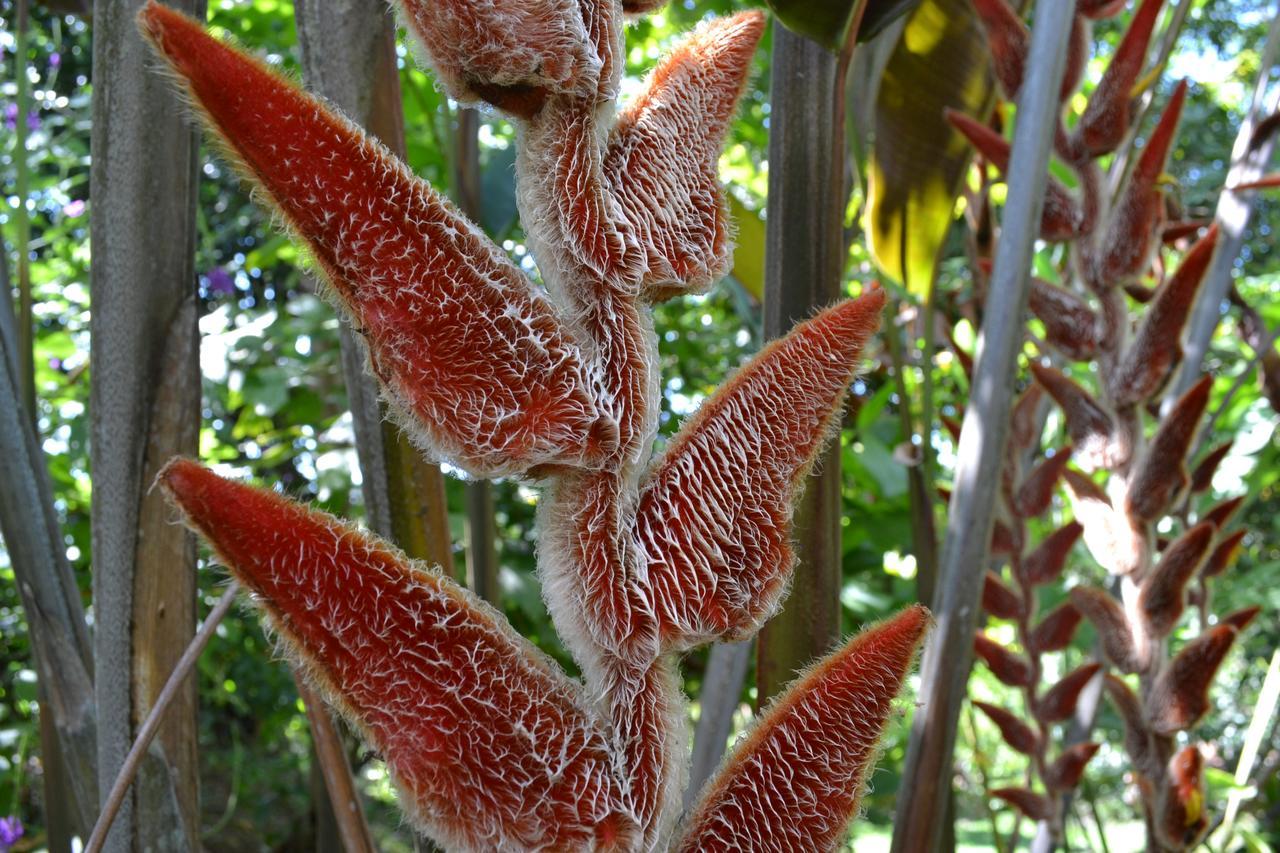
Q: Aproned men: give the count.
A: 0